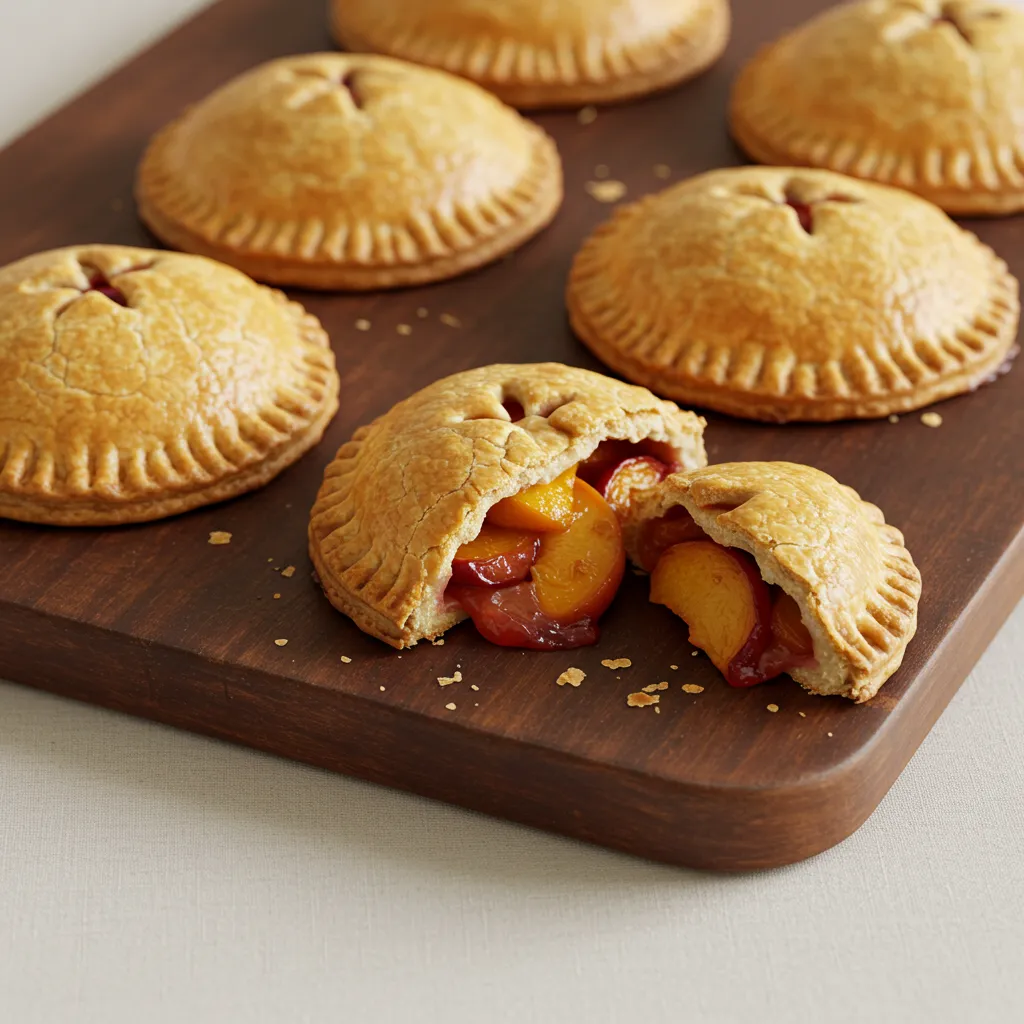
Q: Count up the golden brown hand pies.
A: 6